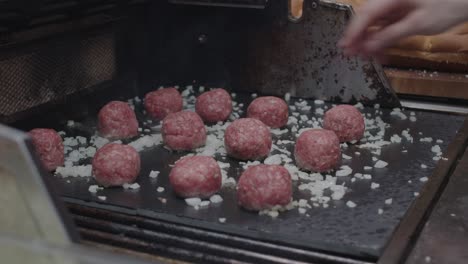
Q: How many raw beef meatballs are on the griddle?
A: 12